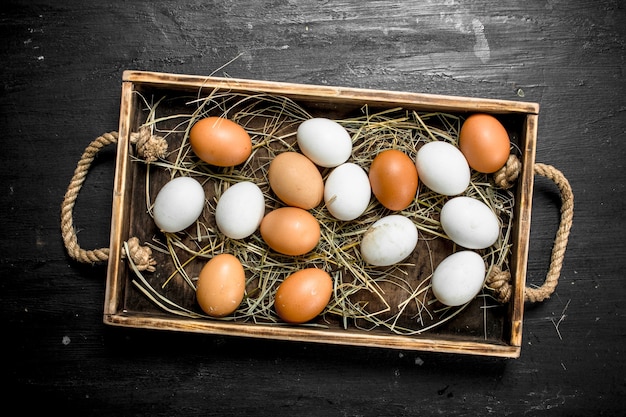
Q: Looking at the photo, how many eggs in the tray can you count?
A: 15